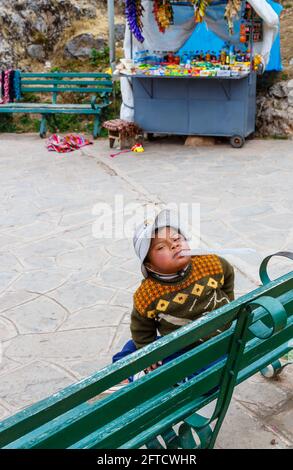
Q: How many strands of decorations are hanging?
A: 4